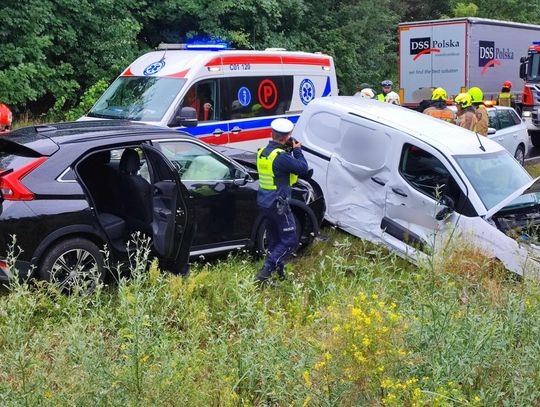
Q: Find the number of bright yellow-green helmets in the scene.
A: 3